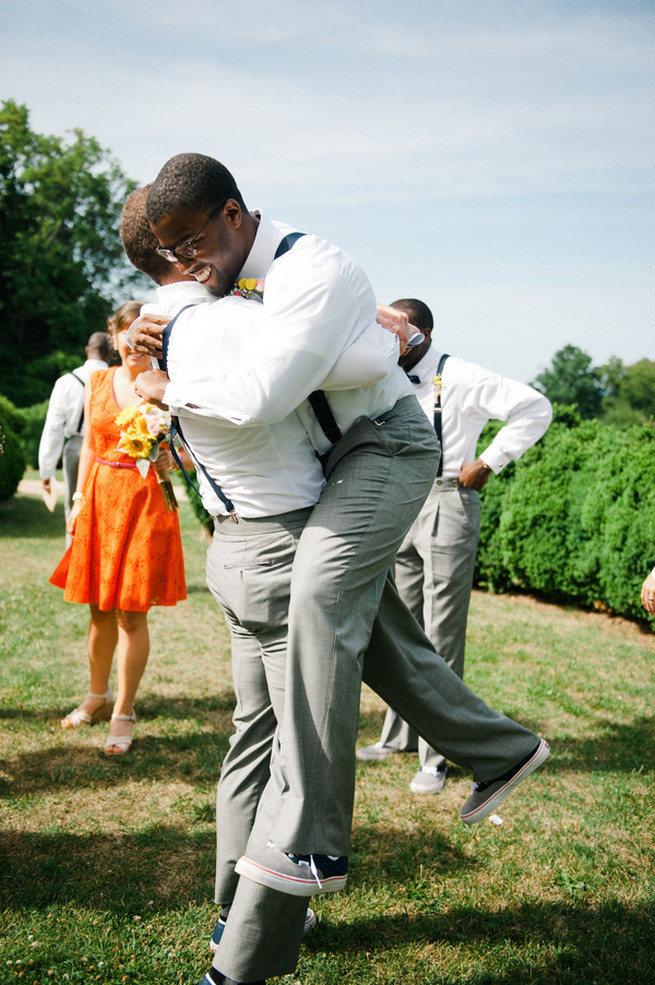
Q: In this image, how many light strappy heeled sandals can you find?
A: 2